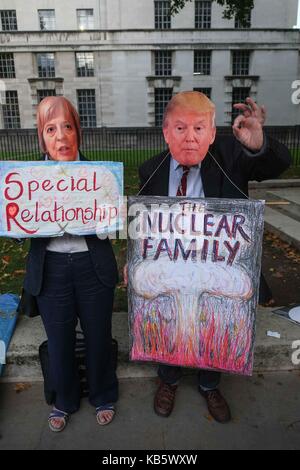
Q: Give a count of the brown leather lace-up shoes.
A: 2